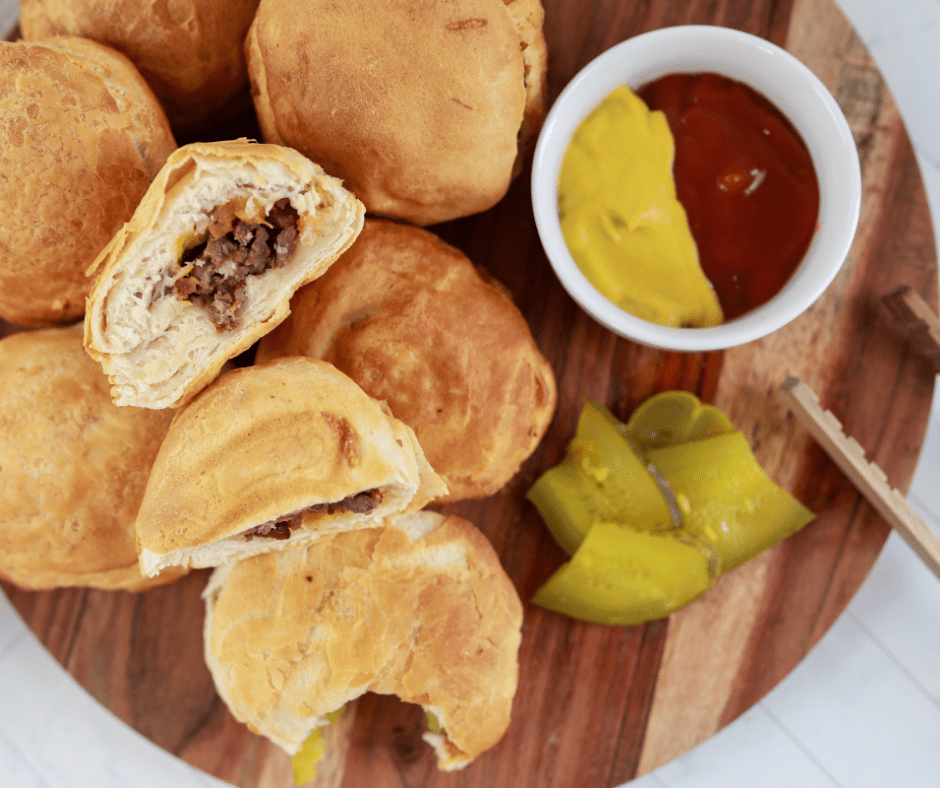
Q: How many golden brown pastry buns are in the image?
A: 8